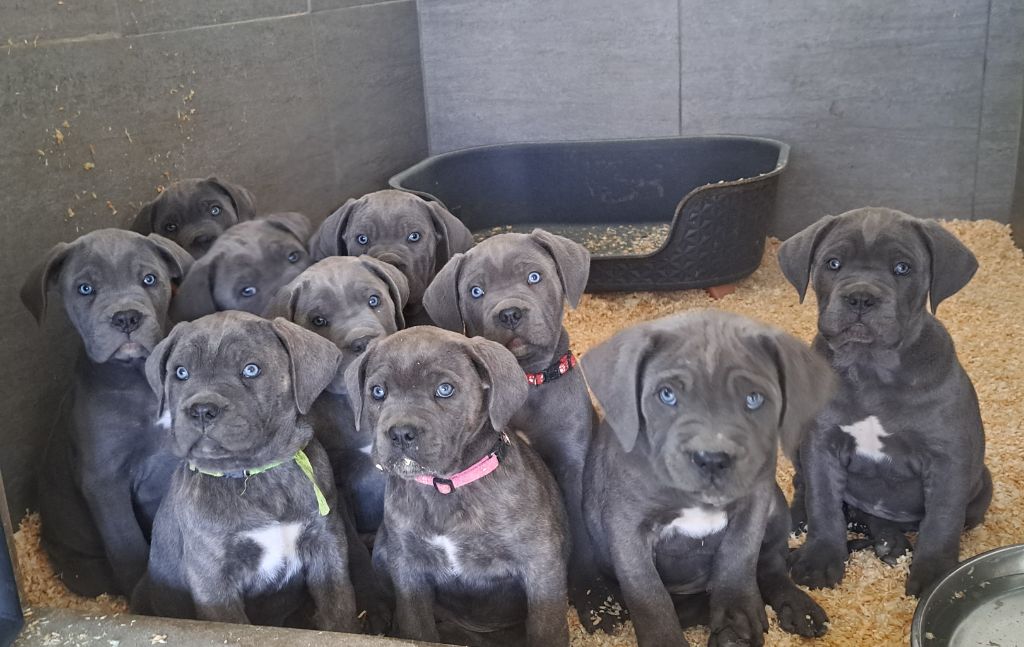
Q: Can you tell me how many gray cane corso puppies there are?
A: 10